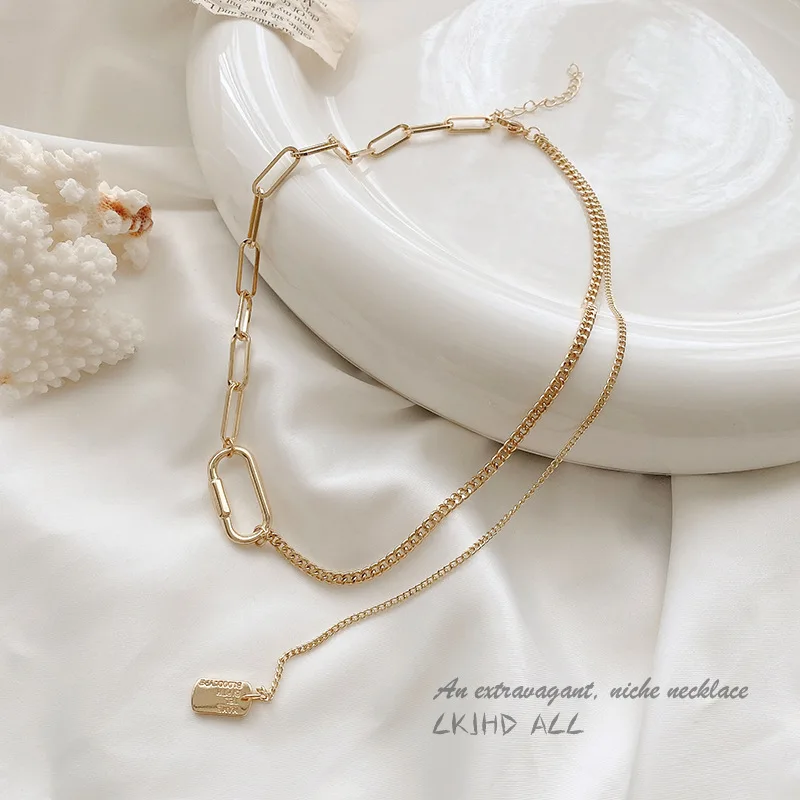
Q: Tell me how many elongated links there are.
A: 12